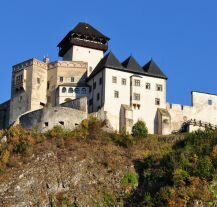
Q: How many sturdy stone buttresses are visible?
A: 2